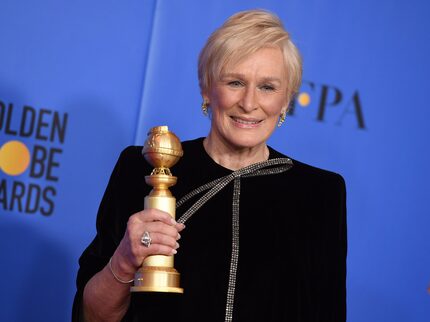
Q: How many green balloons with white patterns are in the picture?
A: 0